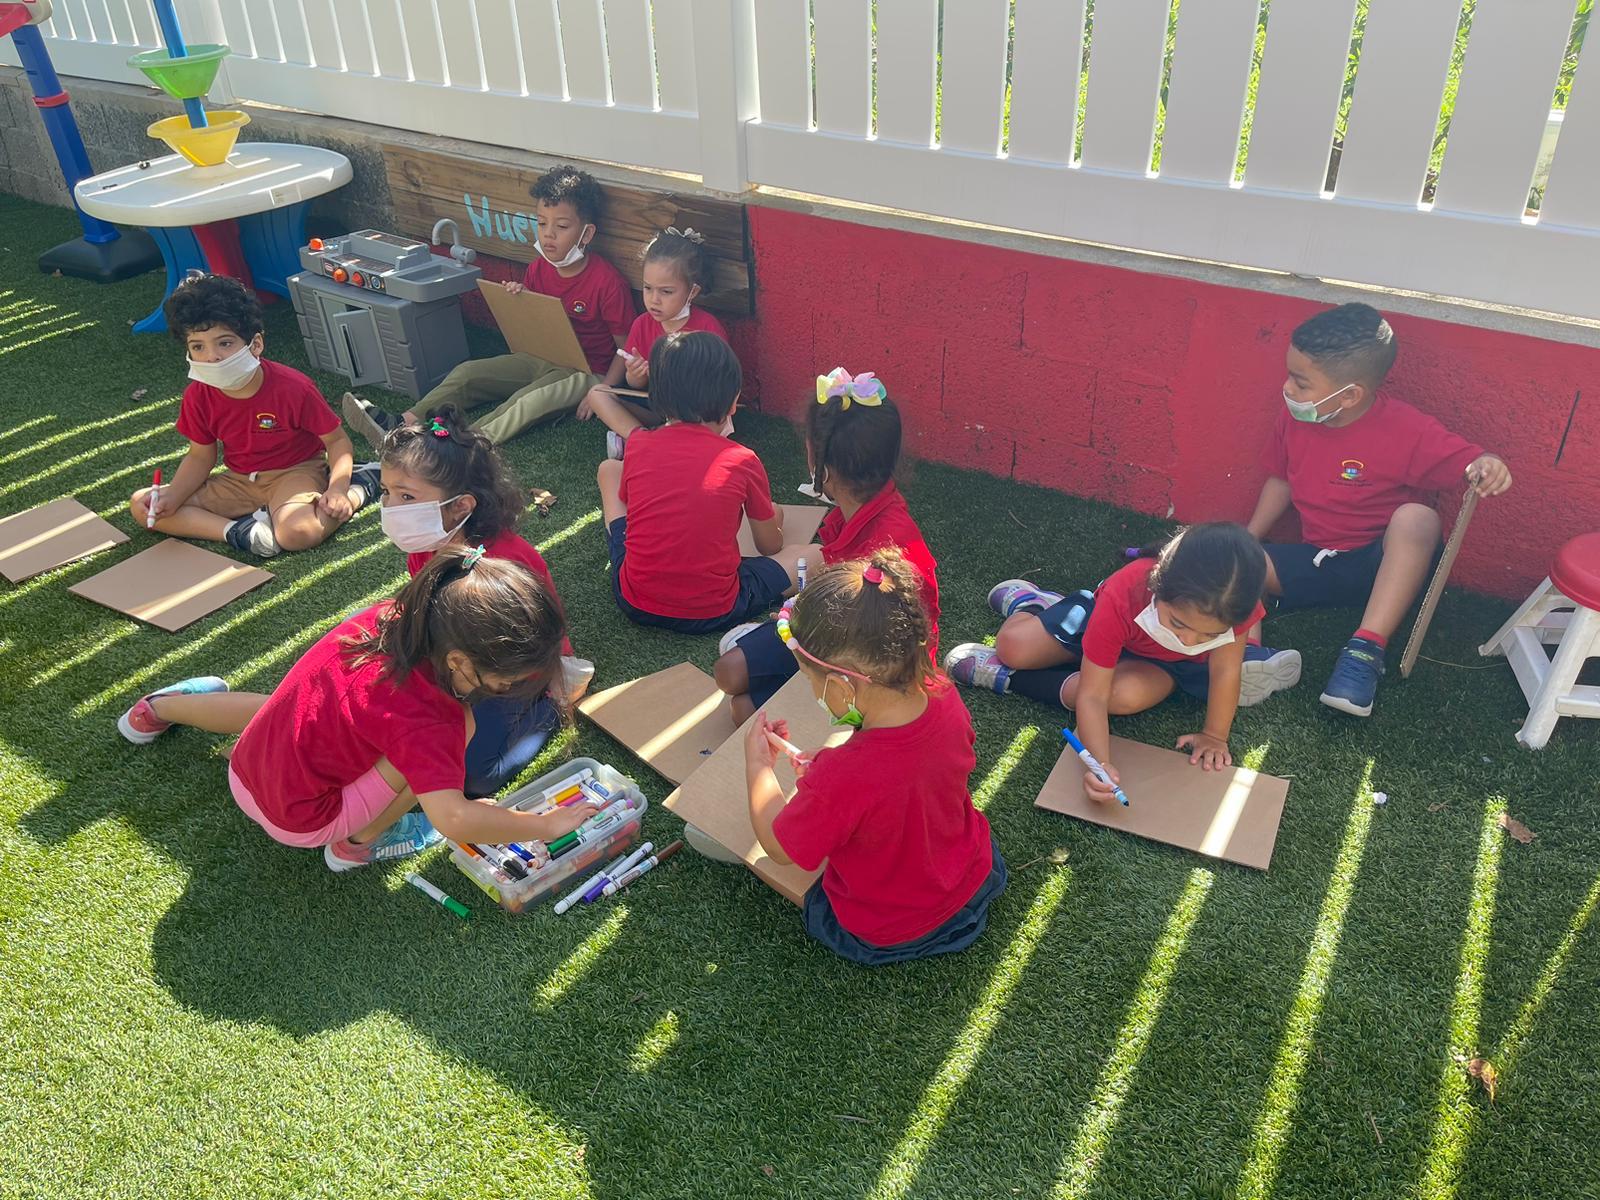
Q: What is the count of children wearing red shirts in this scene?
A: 10